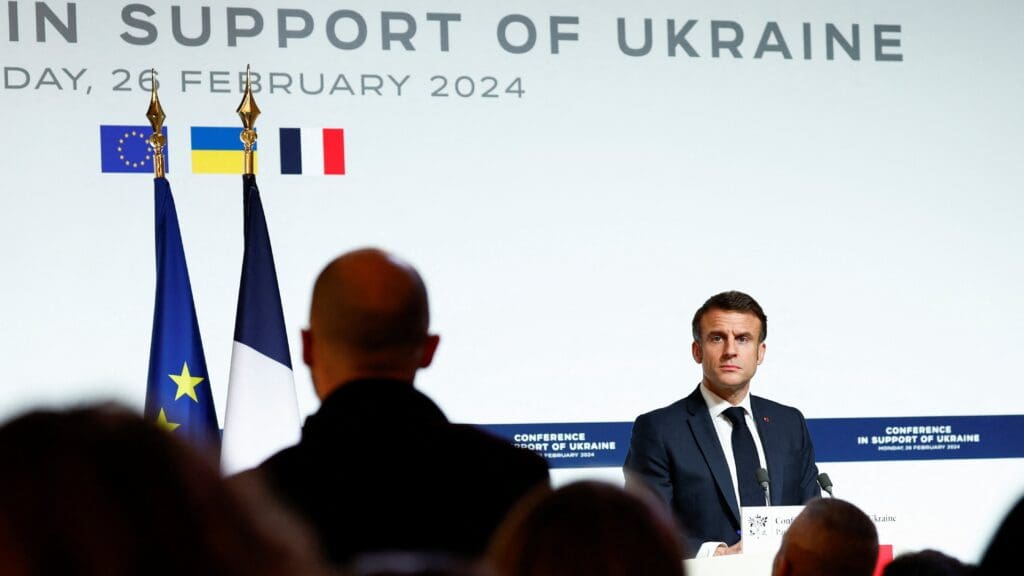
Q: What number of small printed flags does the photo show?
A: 3